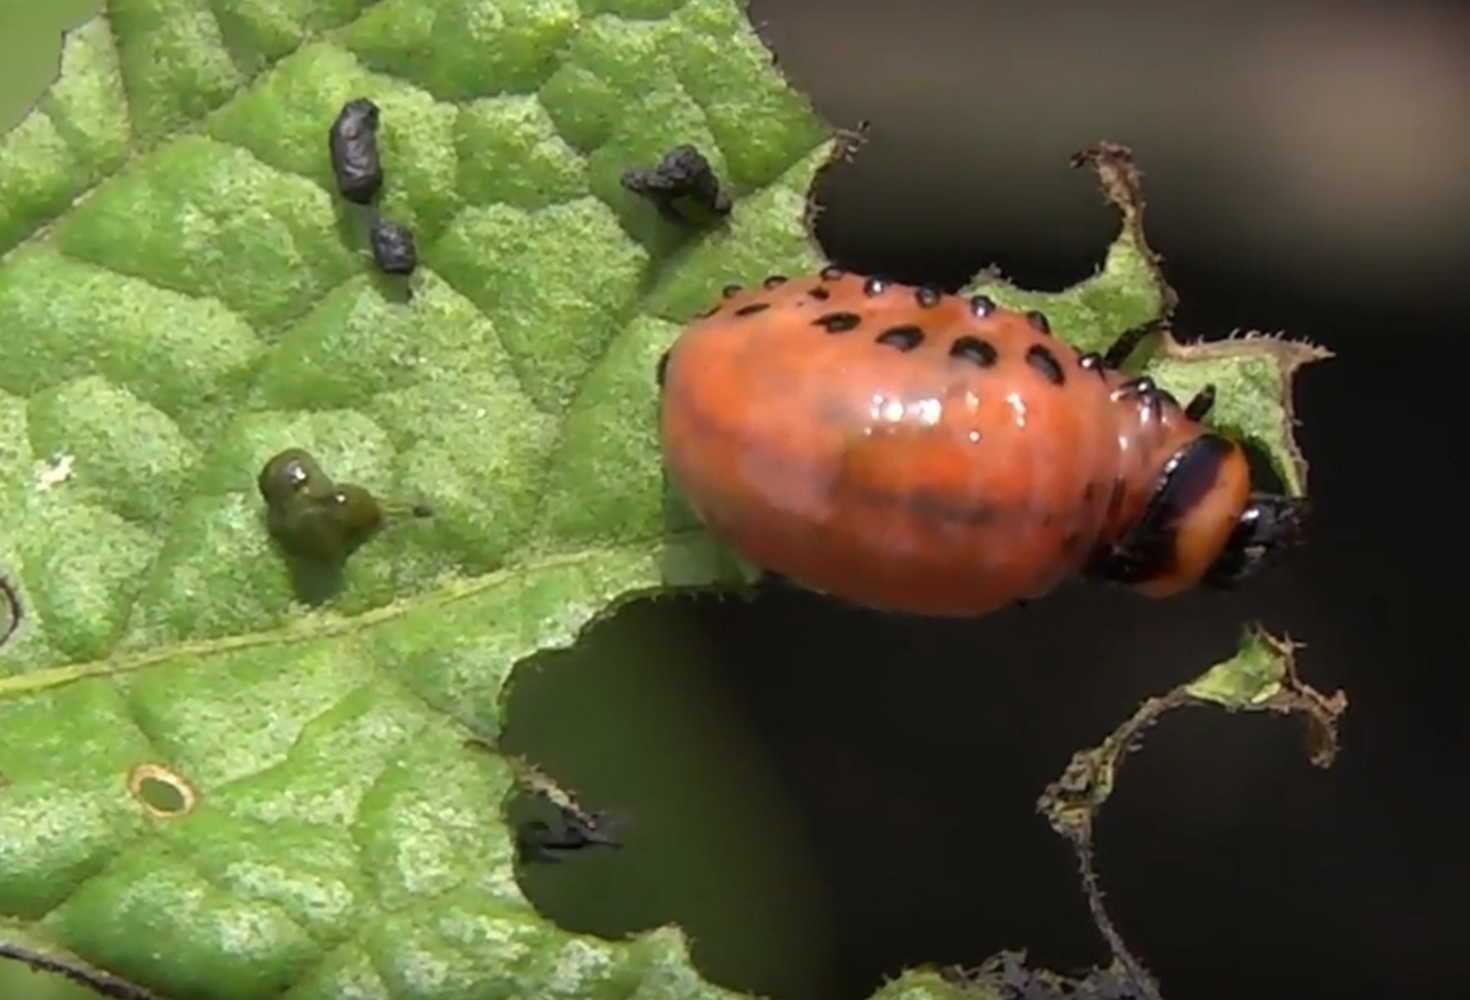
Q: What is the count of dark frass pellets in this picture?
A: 3